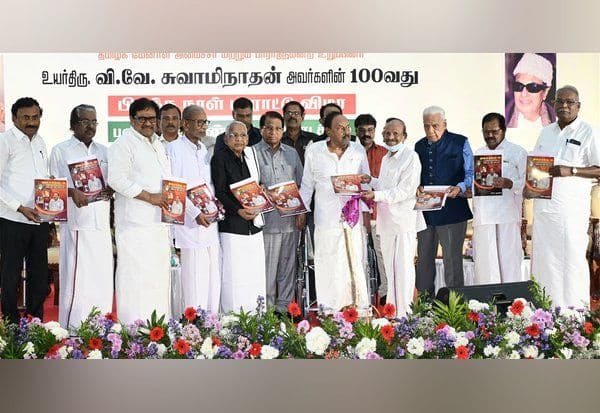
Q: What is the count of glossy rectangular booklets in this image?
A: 10